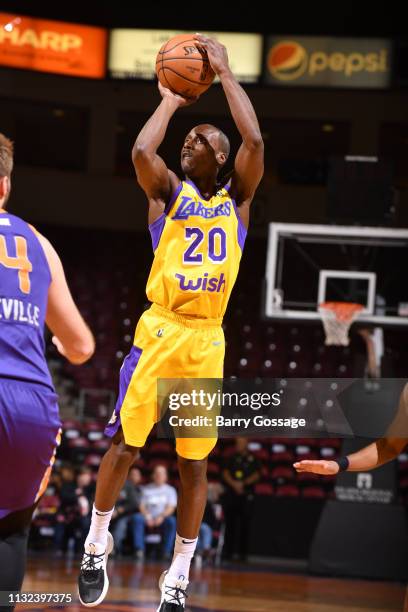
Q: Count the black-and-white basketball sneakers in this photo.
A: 2